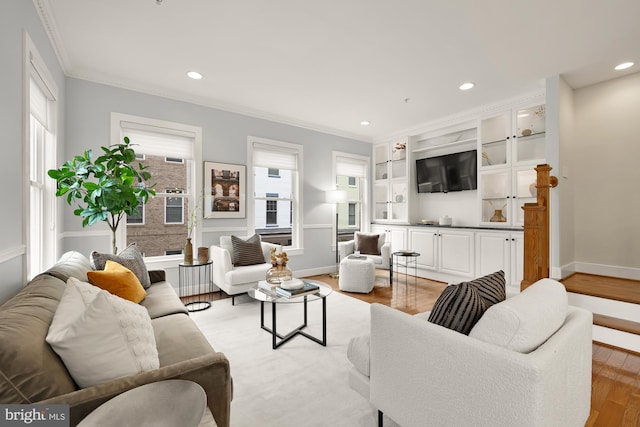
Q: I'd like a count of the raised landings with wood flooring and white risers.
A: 1